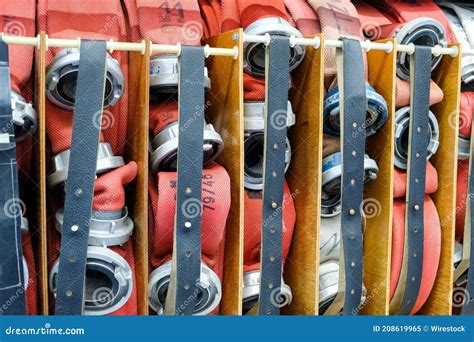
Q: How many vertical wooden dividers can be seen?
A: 6